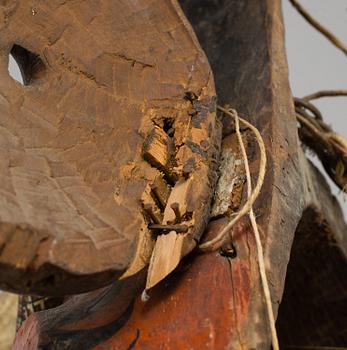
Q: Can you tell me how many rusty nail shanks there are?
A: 4